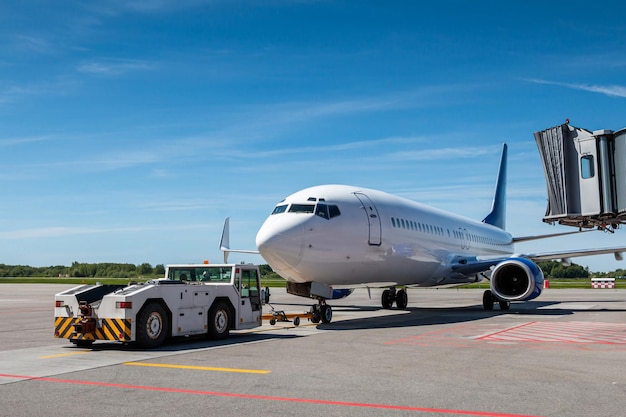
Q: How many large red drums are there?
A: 0